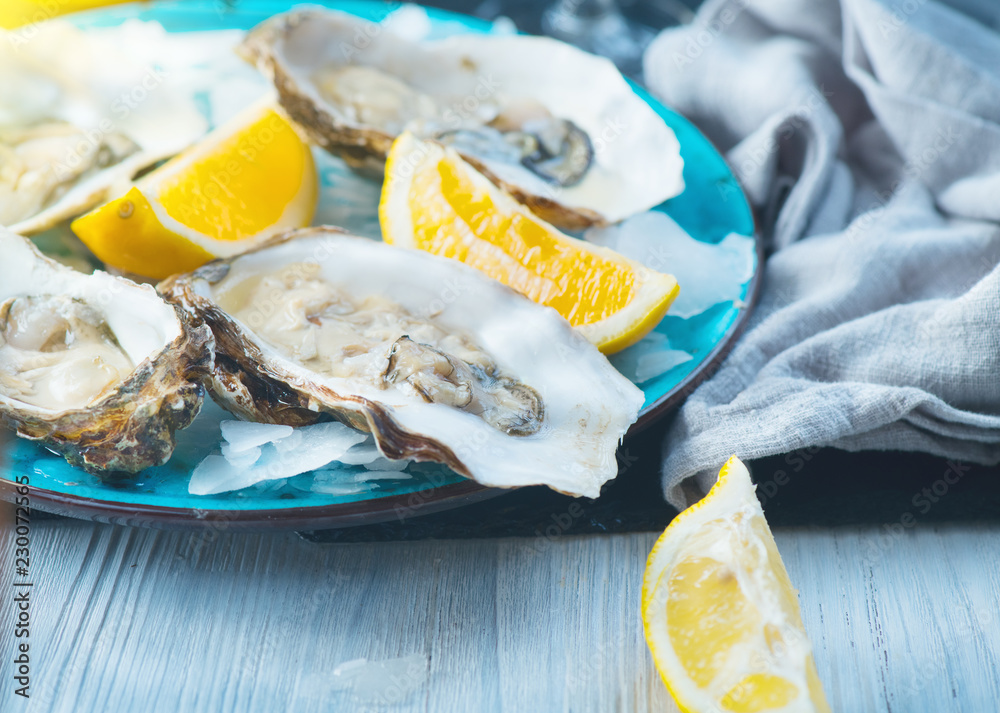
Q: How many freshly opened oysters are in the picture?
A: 4